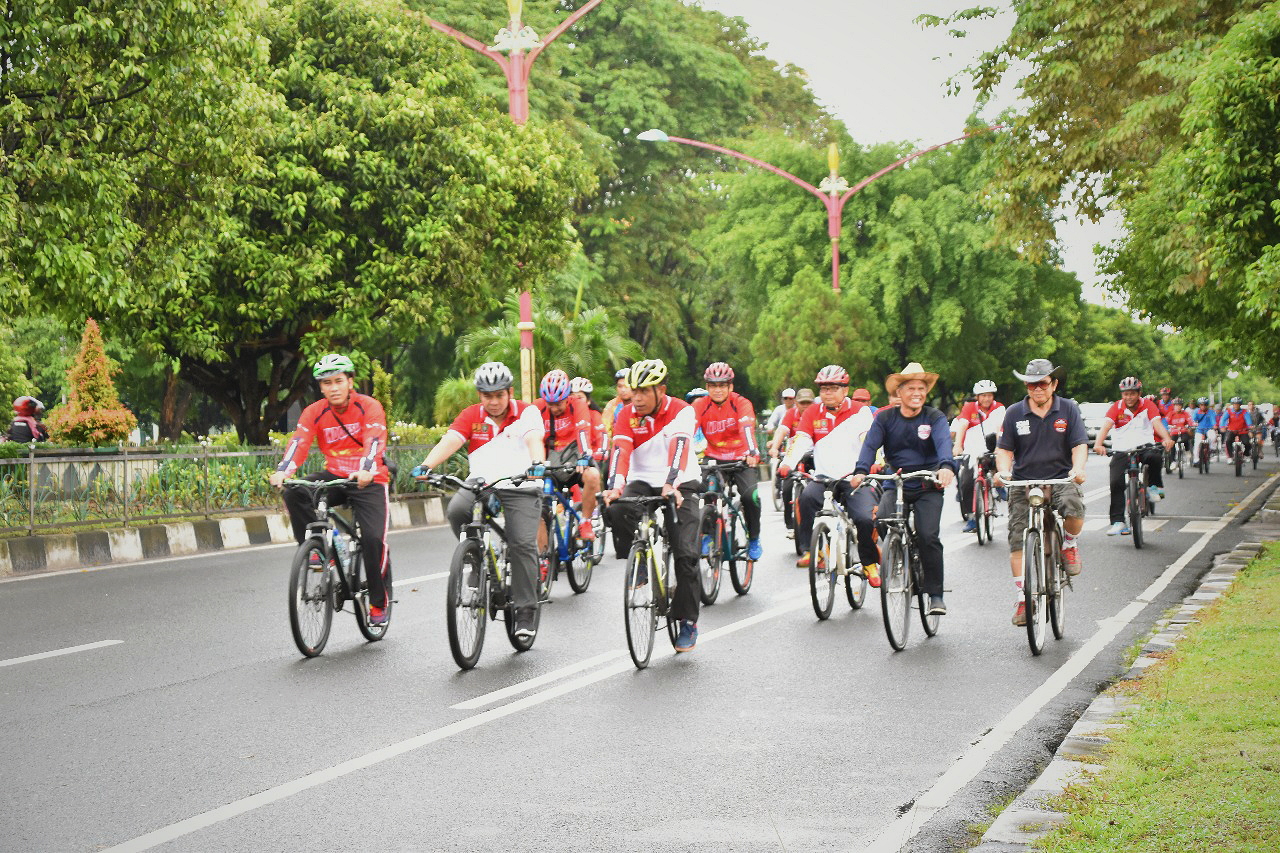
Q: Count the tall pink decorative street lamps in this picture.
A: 2